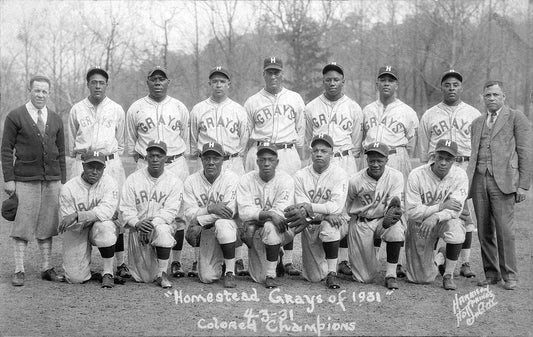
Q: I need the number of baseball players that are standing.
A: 7